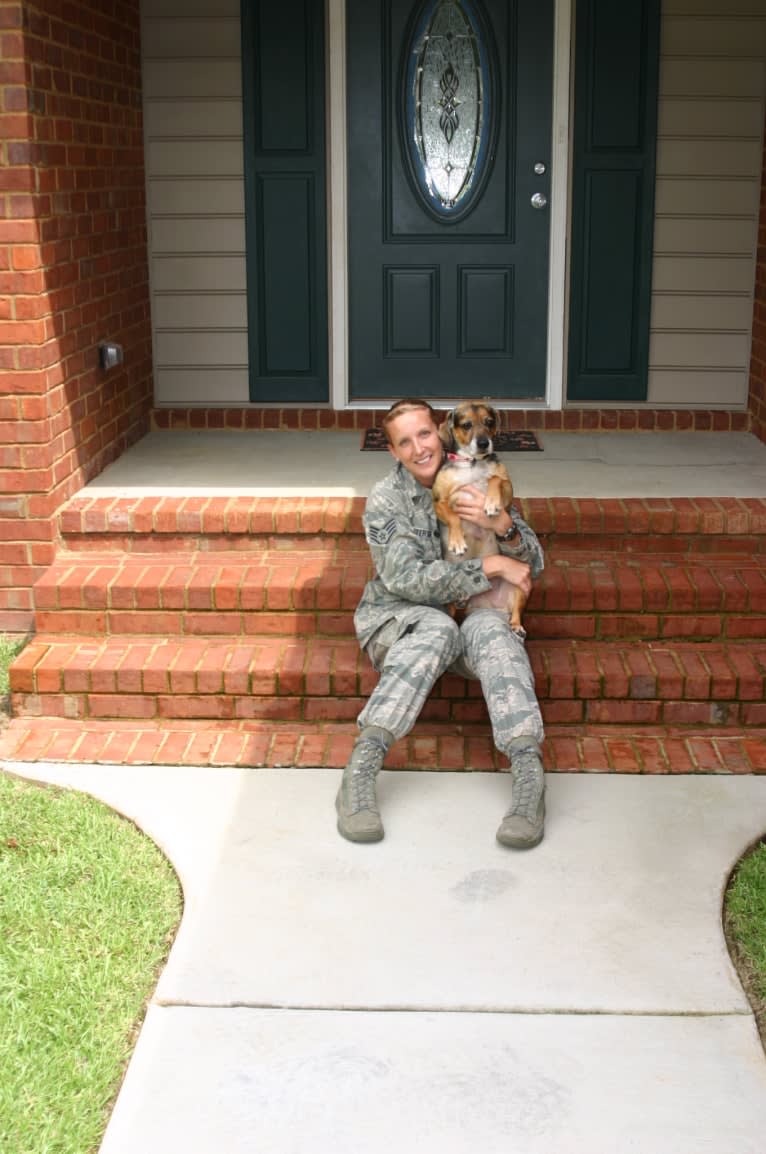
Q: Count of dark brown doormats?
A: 1